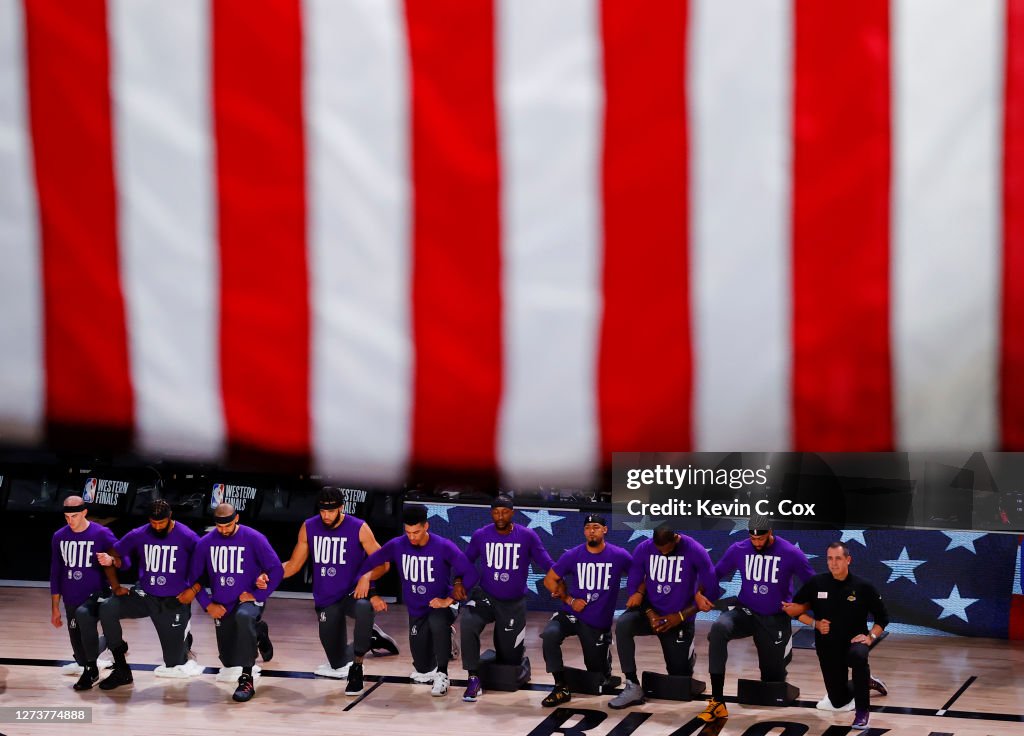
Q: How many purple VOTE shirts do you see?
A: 9